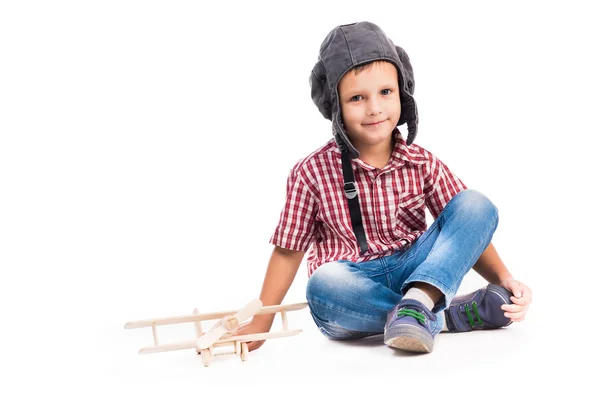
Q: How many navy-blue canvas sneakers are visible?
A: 2